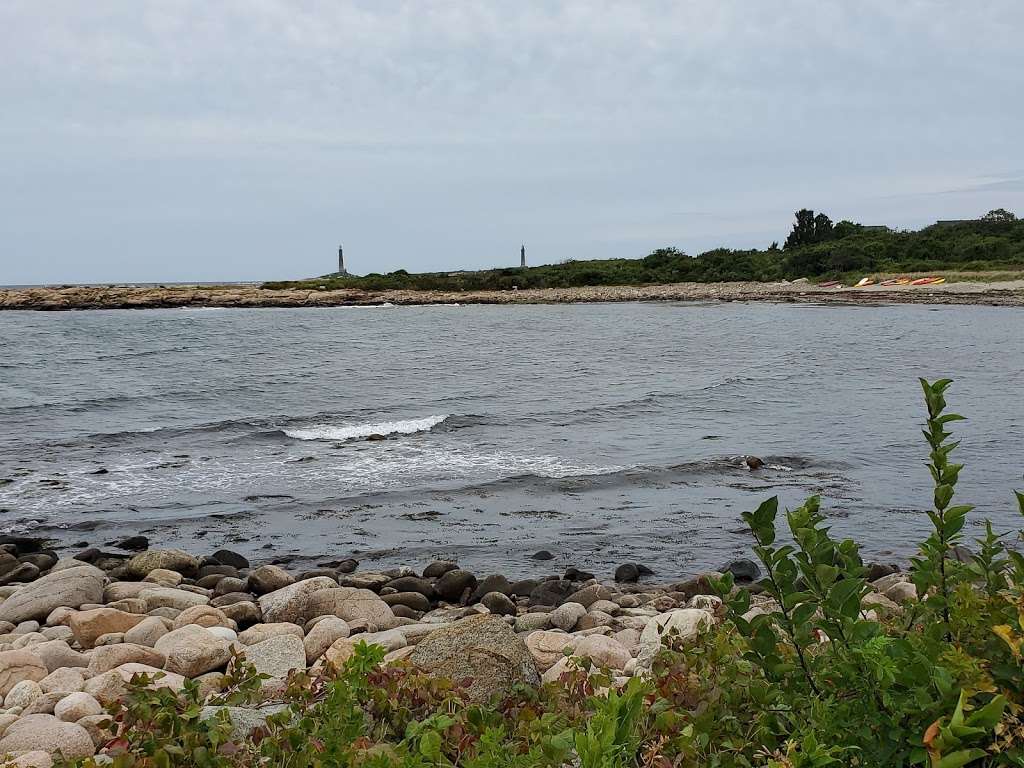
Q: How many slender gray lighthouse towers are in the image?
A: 2